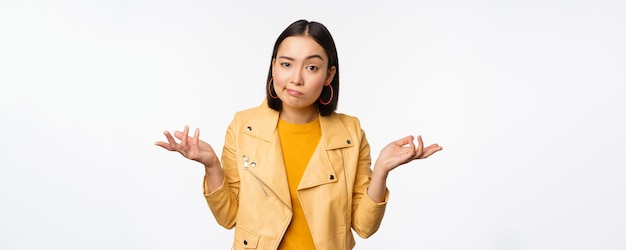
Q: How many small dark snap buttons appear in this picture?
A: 4